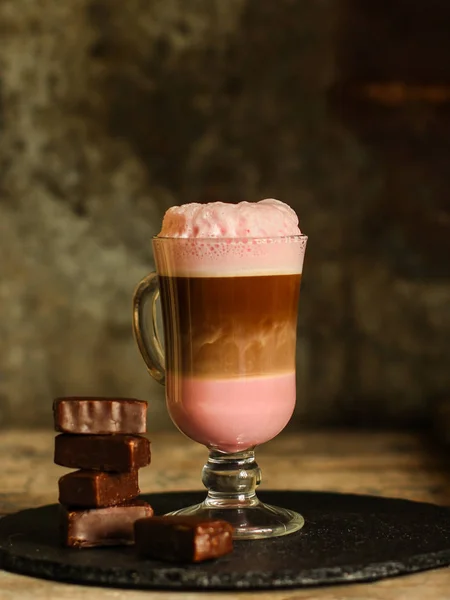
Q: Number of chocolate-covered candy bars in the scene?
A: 5